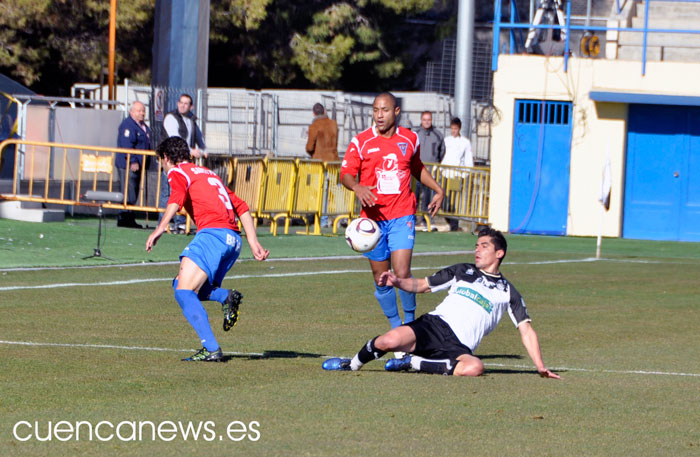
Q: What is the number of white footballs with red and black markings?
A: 1